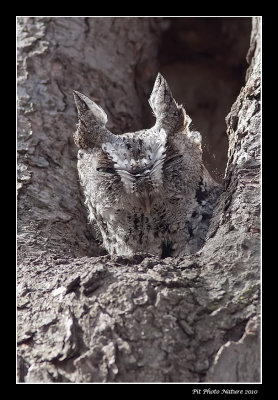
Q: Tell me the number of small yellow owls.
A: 0